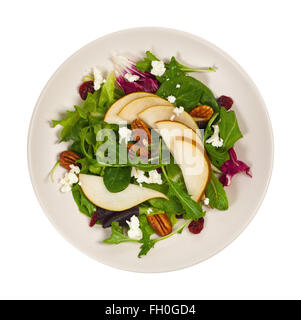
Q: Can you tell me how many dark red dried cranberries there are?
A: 4